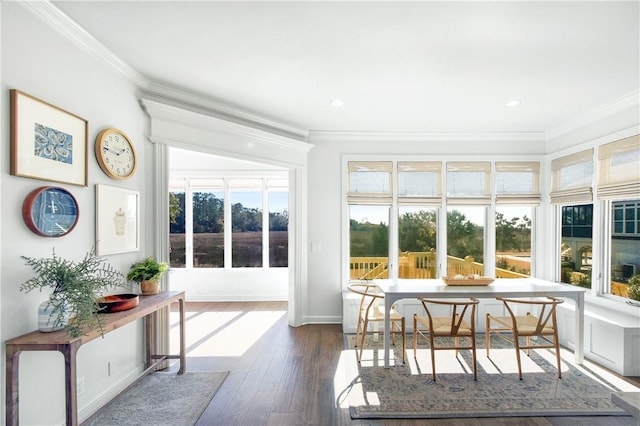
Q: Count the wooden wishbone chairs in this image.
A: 3